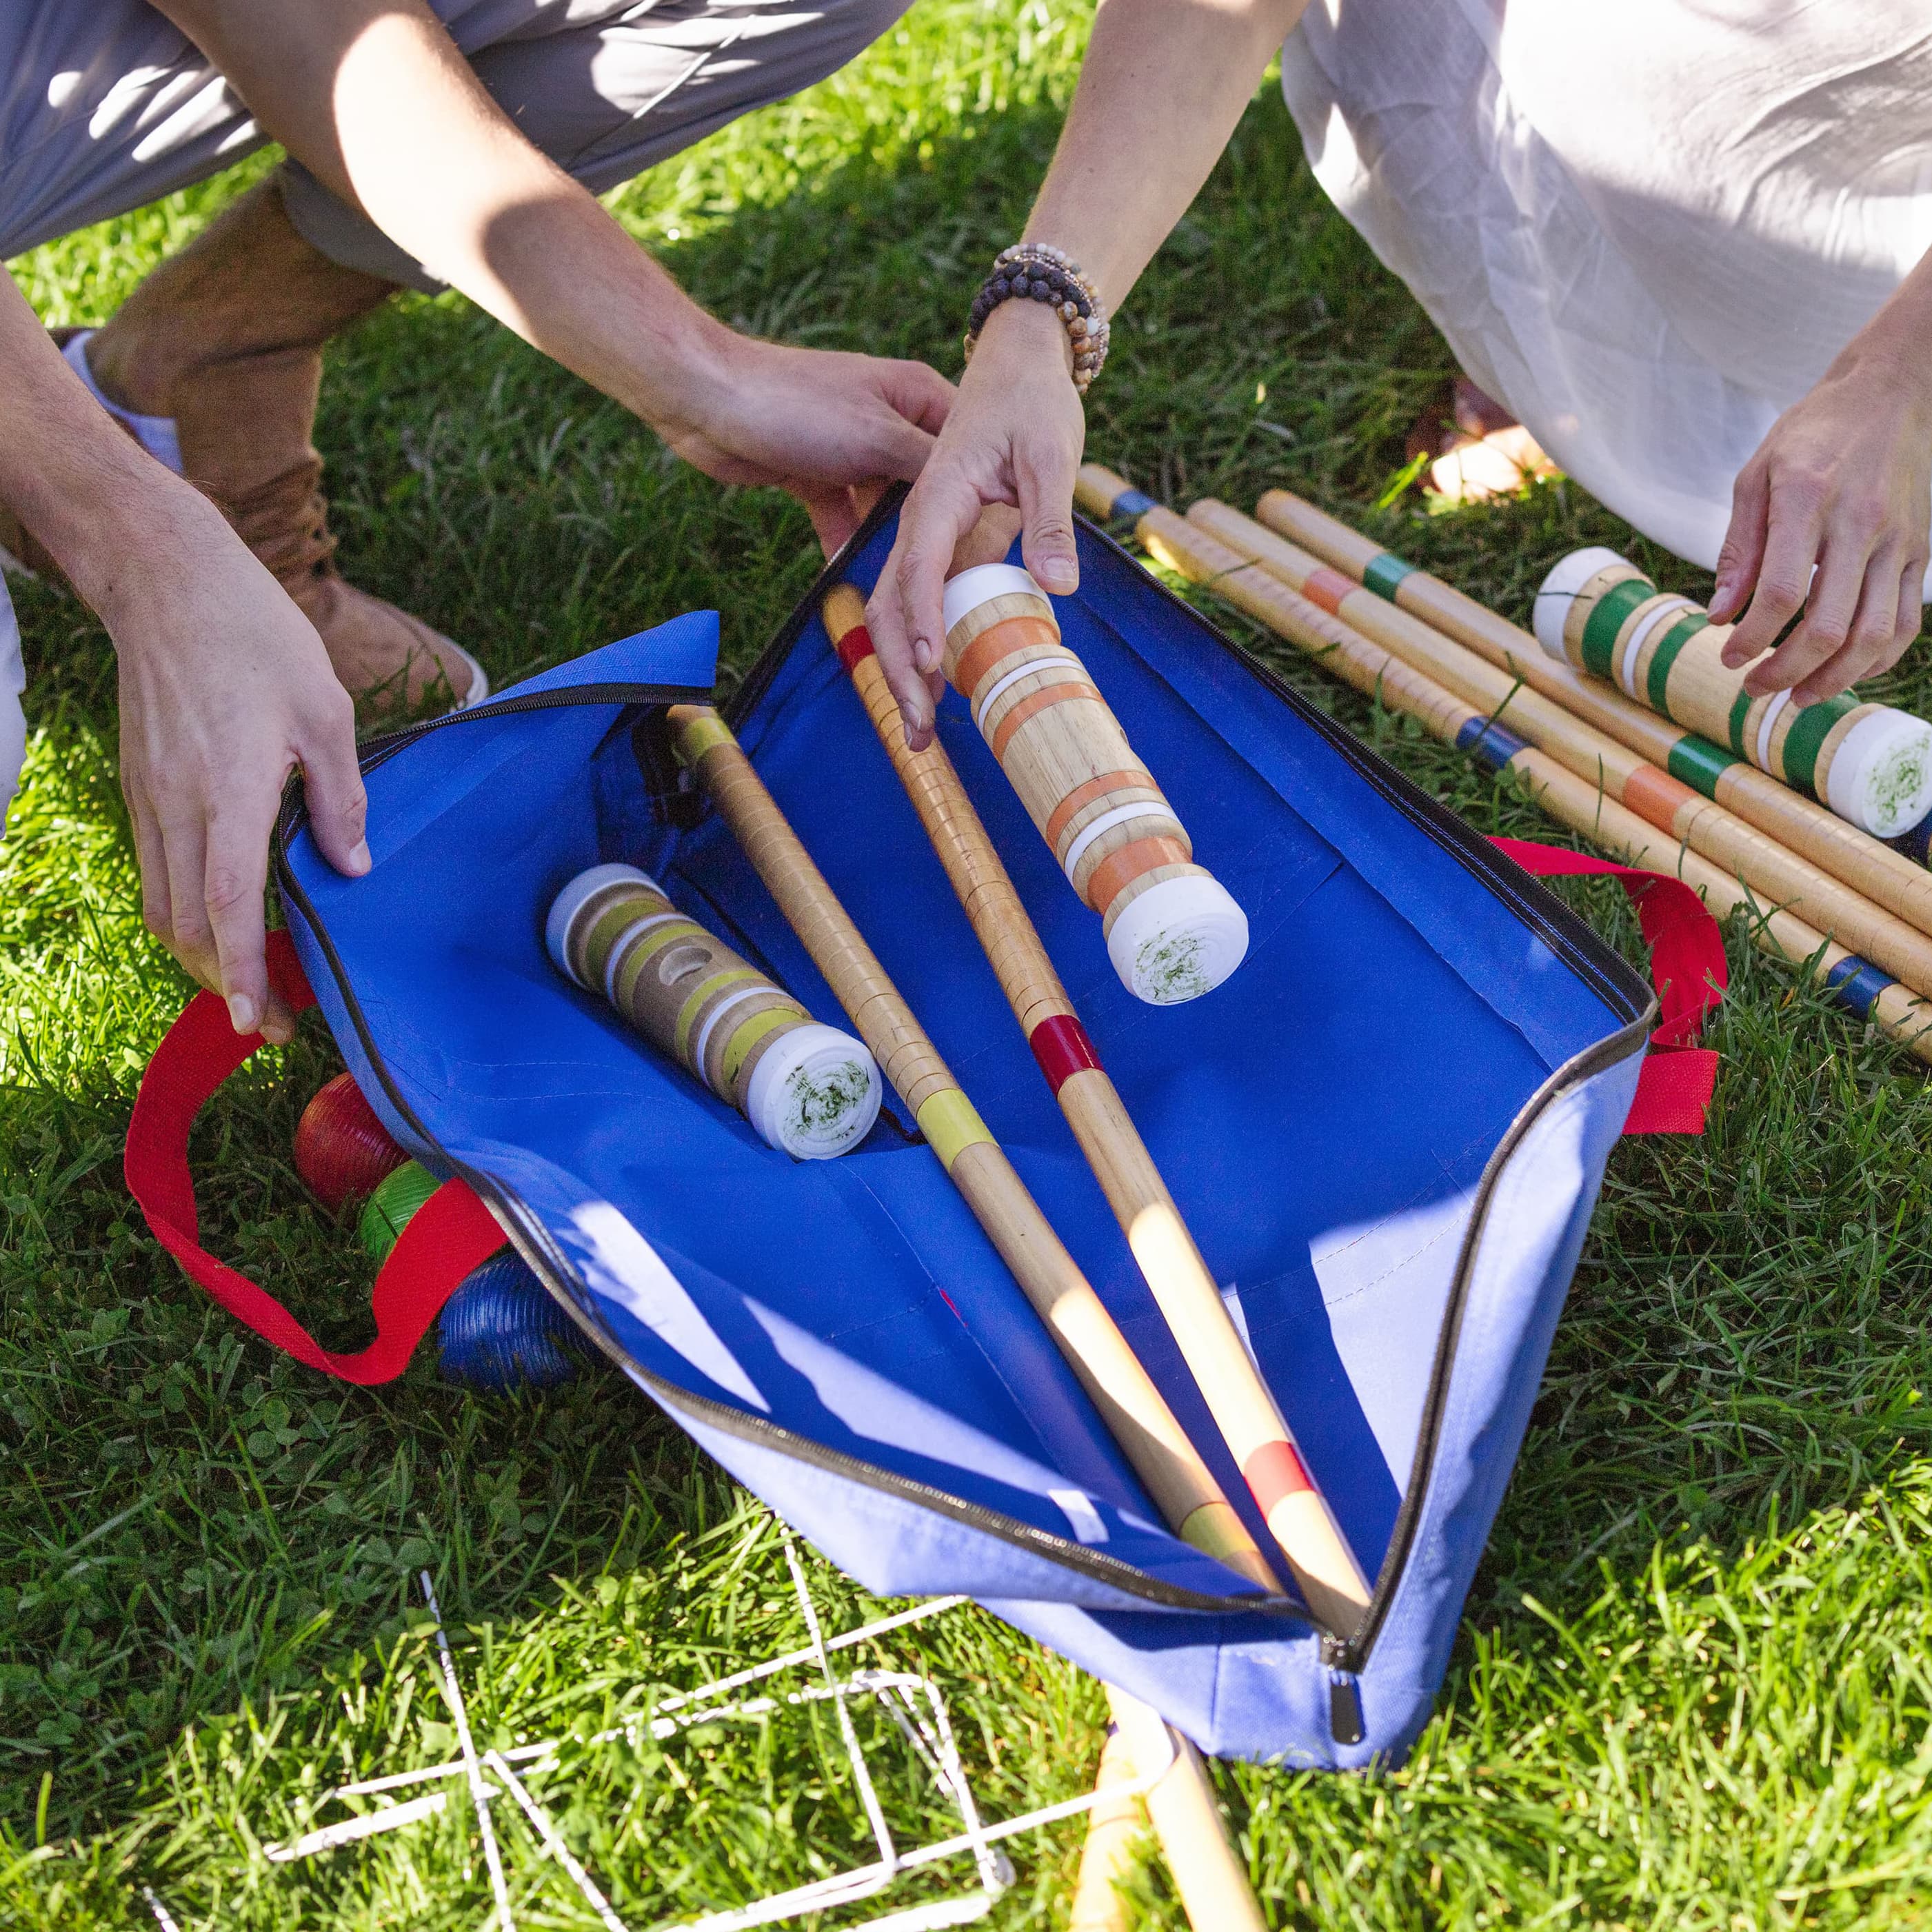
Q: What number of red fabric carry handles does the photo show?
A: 2